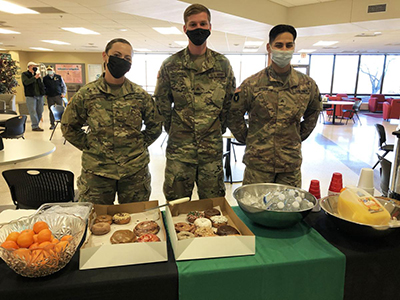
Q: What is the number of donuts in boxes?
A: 14